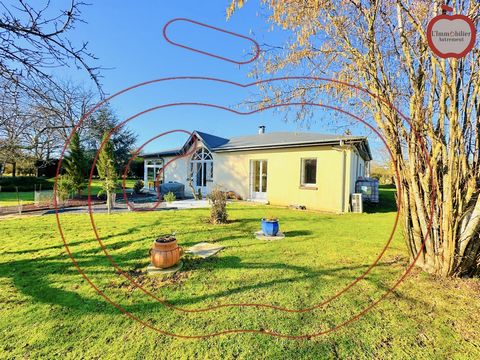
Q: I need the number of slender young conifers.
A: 2